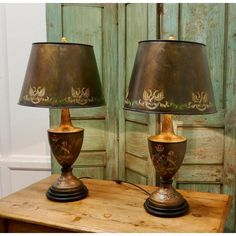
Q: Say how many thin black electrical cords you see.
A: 2